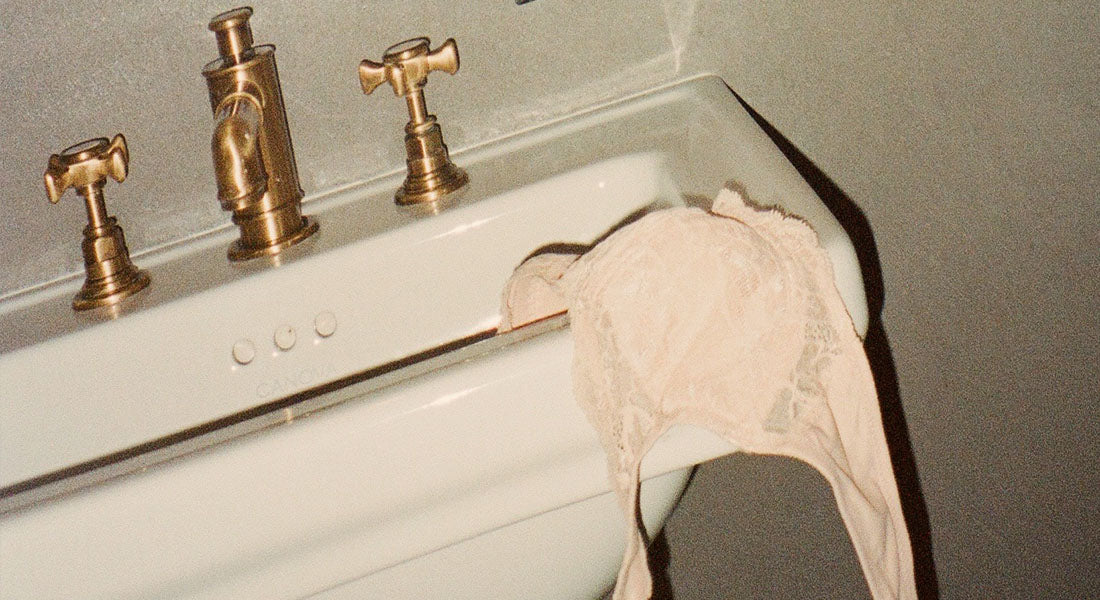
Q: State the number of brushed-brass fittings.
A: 3